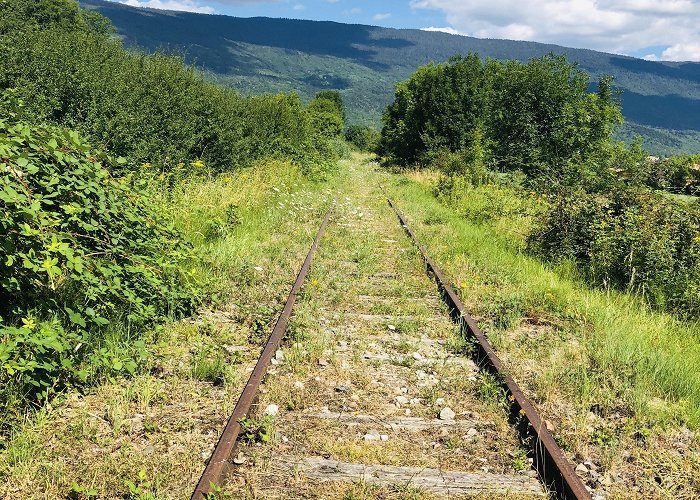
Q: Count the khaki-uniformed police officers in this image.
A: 0